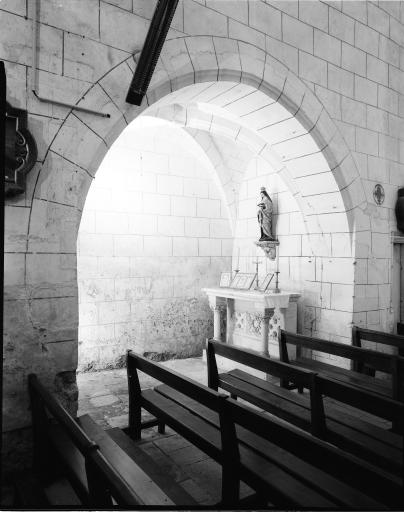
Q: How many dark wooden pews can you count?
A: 5